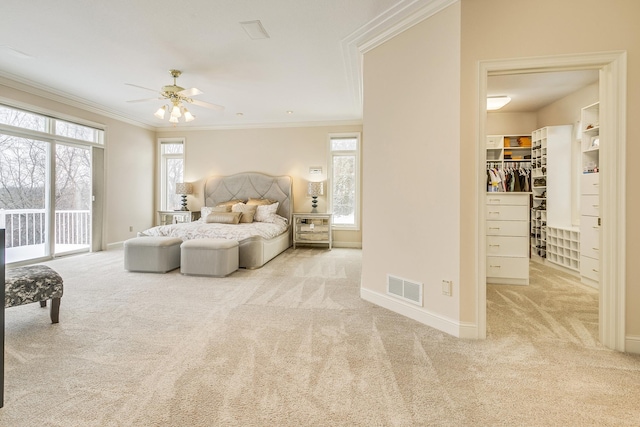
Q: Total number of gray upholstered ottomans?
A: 2